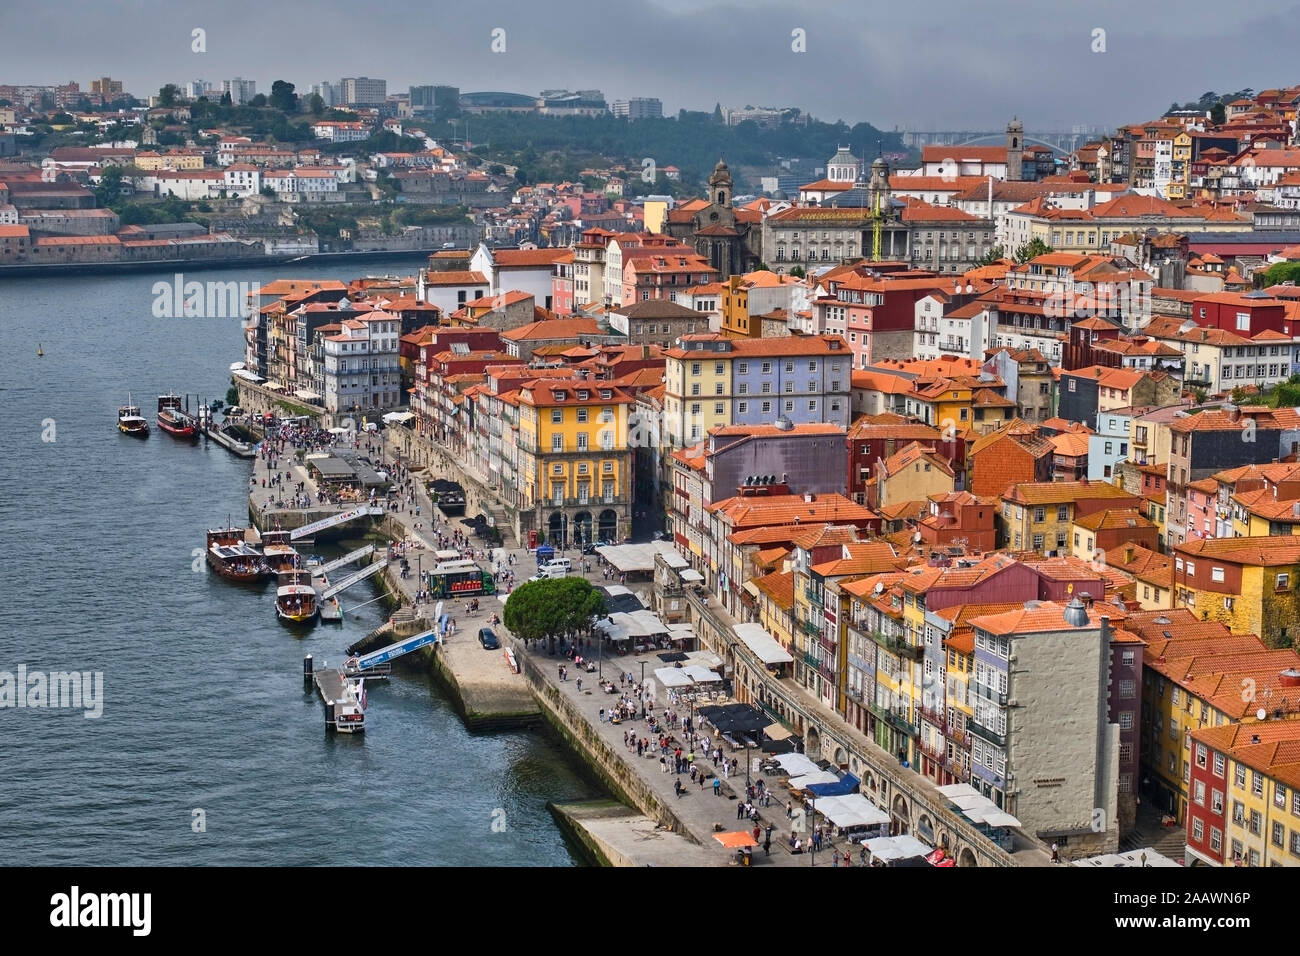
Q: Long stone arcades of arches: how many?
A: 1